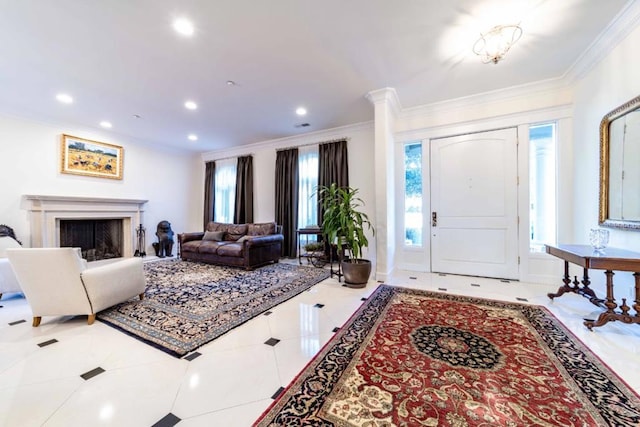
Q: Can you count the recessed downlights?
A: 6